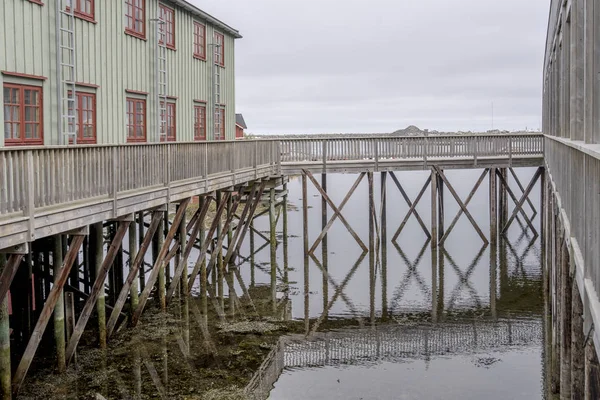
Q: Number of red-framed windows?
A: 12